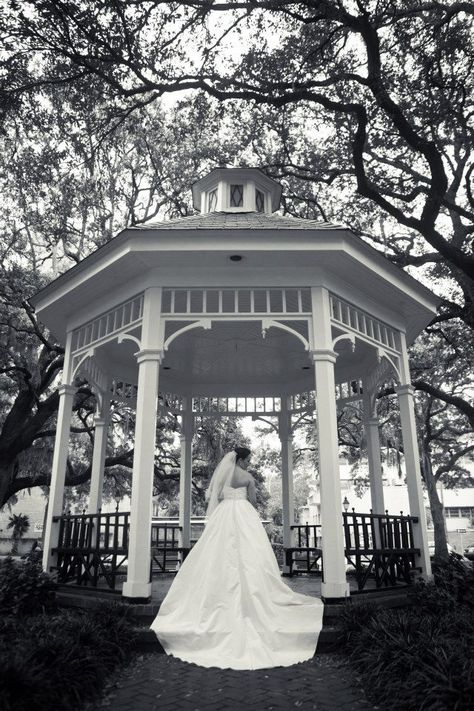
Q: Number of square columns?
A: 8